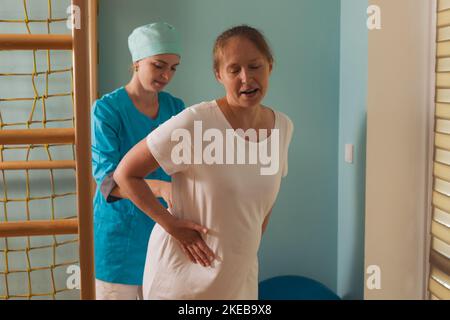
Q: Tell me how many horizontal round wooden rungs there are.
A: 4